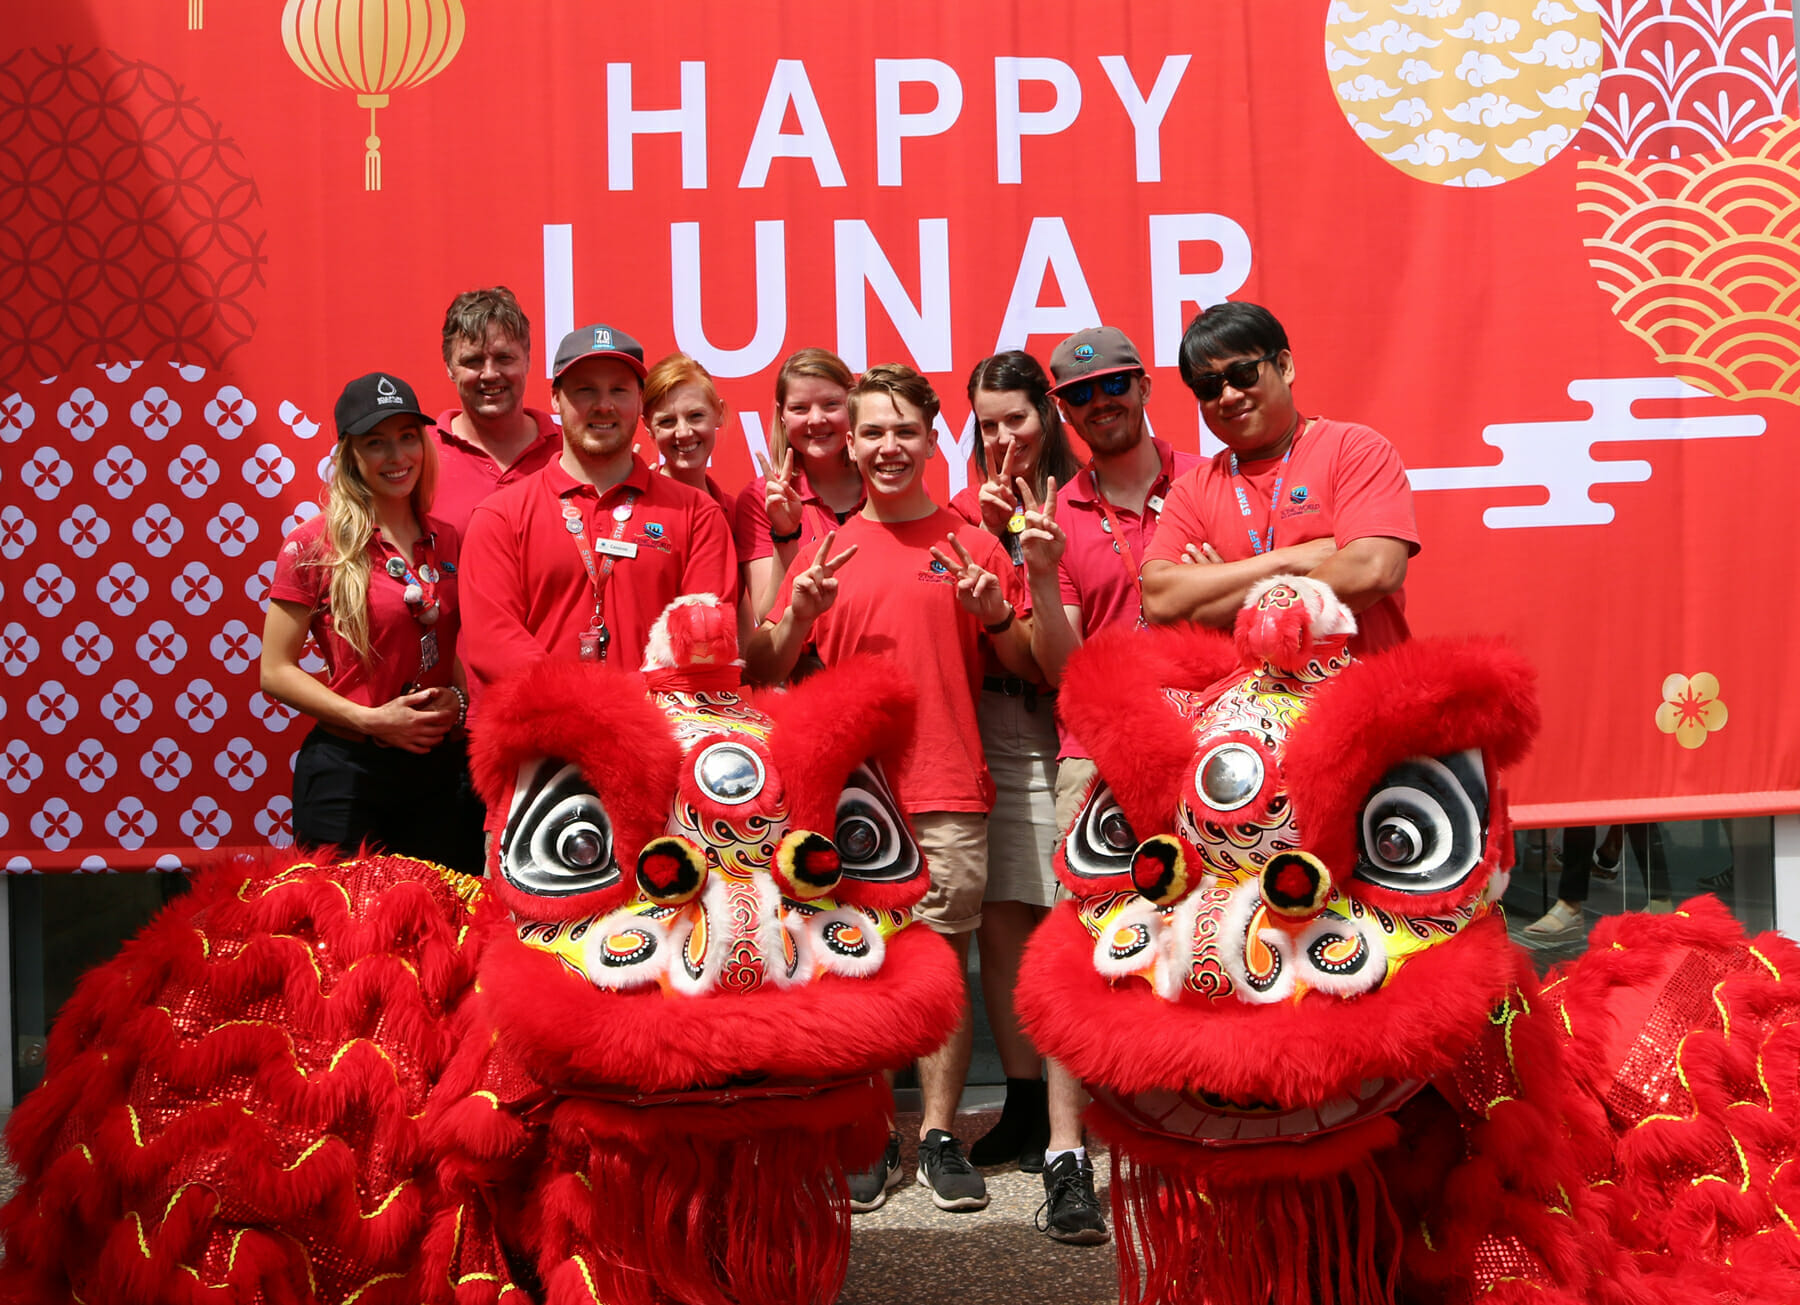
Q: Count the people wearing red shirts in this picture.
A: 9